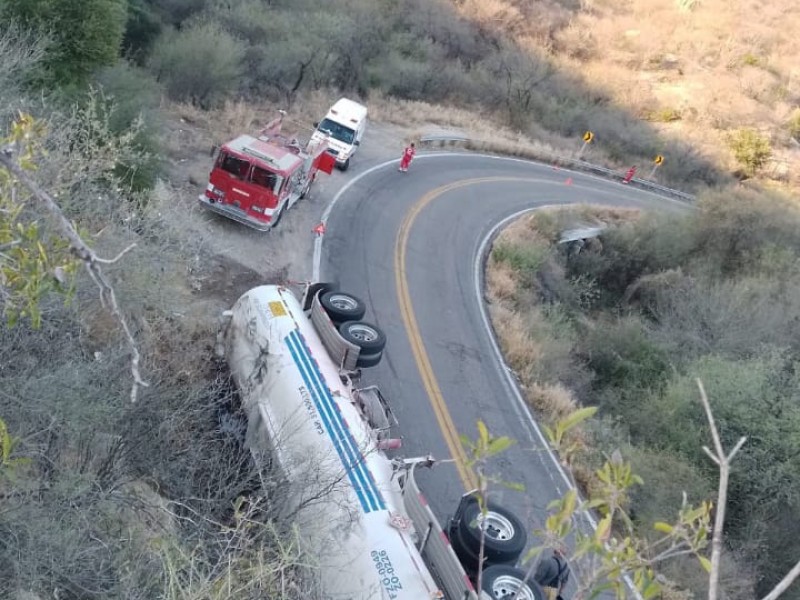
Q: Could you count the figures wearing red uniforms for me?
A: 2